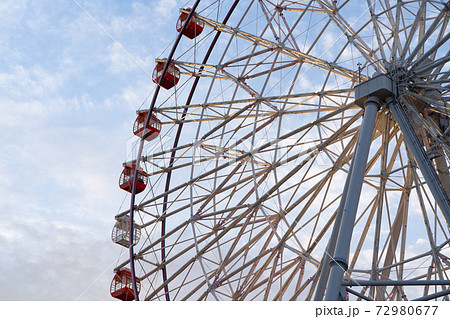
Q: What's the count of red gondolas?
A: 5